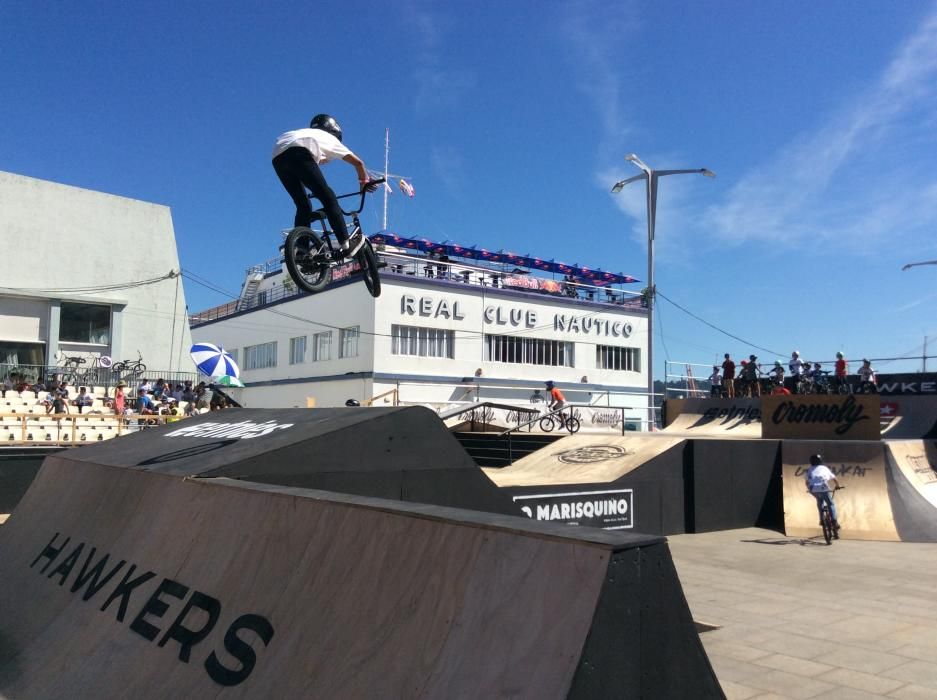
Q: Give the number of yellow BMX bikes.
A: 0